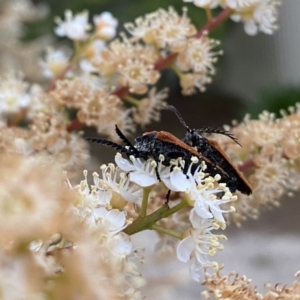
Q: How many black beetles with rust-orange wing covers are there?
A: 2